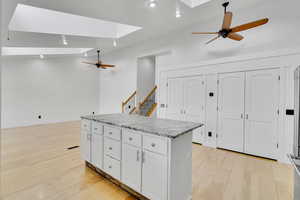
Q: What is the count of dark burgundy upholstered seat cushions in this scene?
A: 0